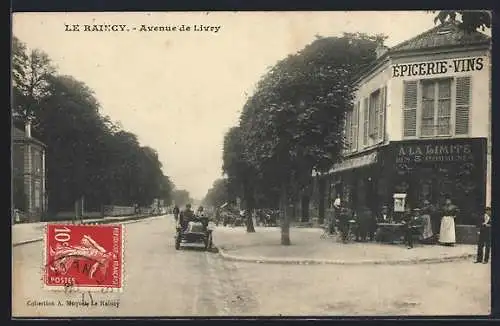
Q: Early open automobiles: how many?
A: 1